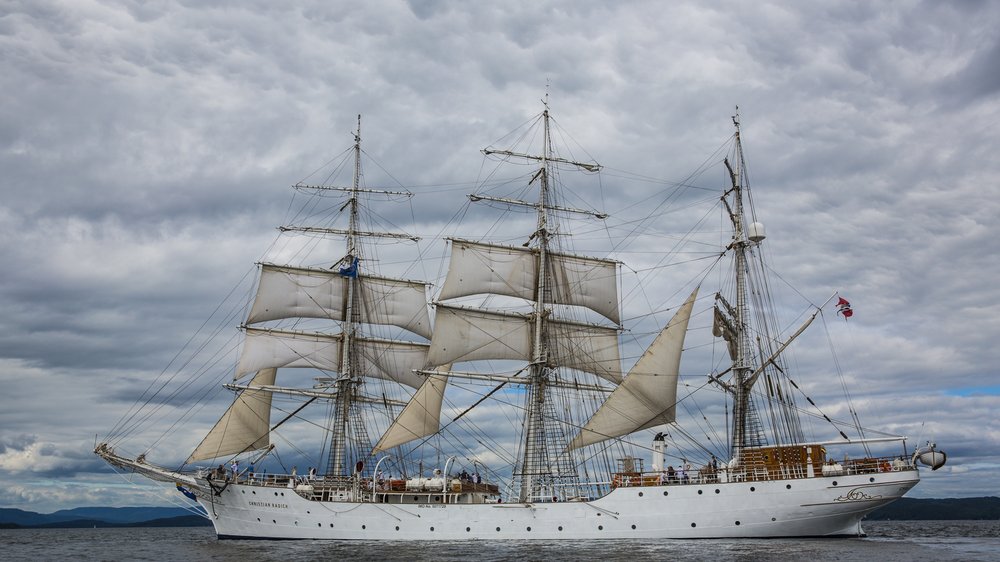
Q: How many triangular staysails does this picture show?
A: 3